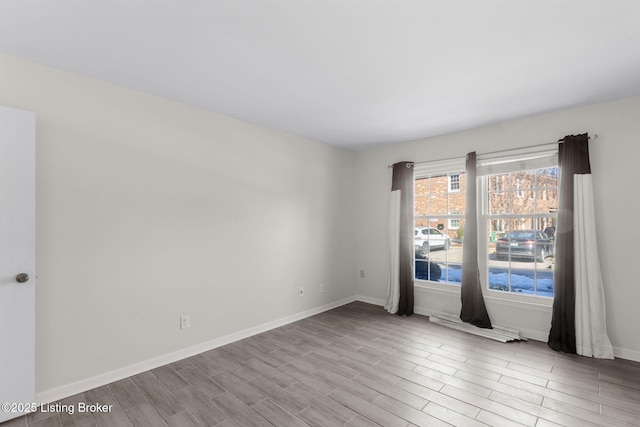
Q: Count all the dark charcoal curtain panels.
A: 3